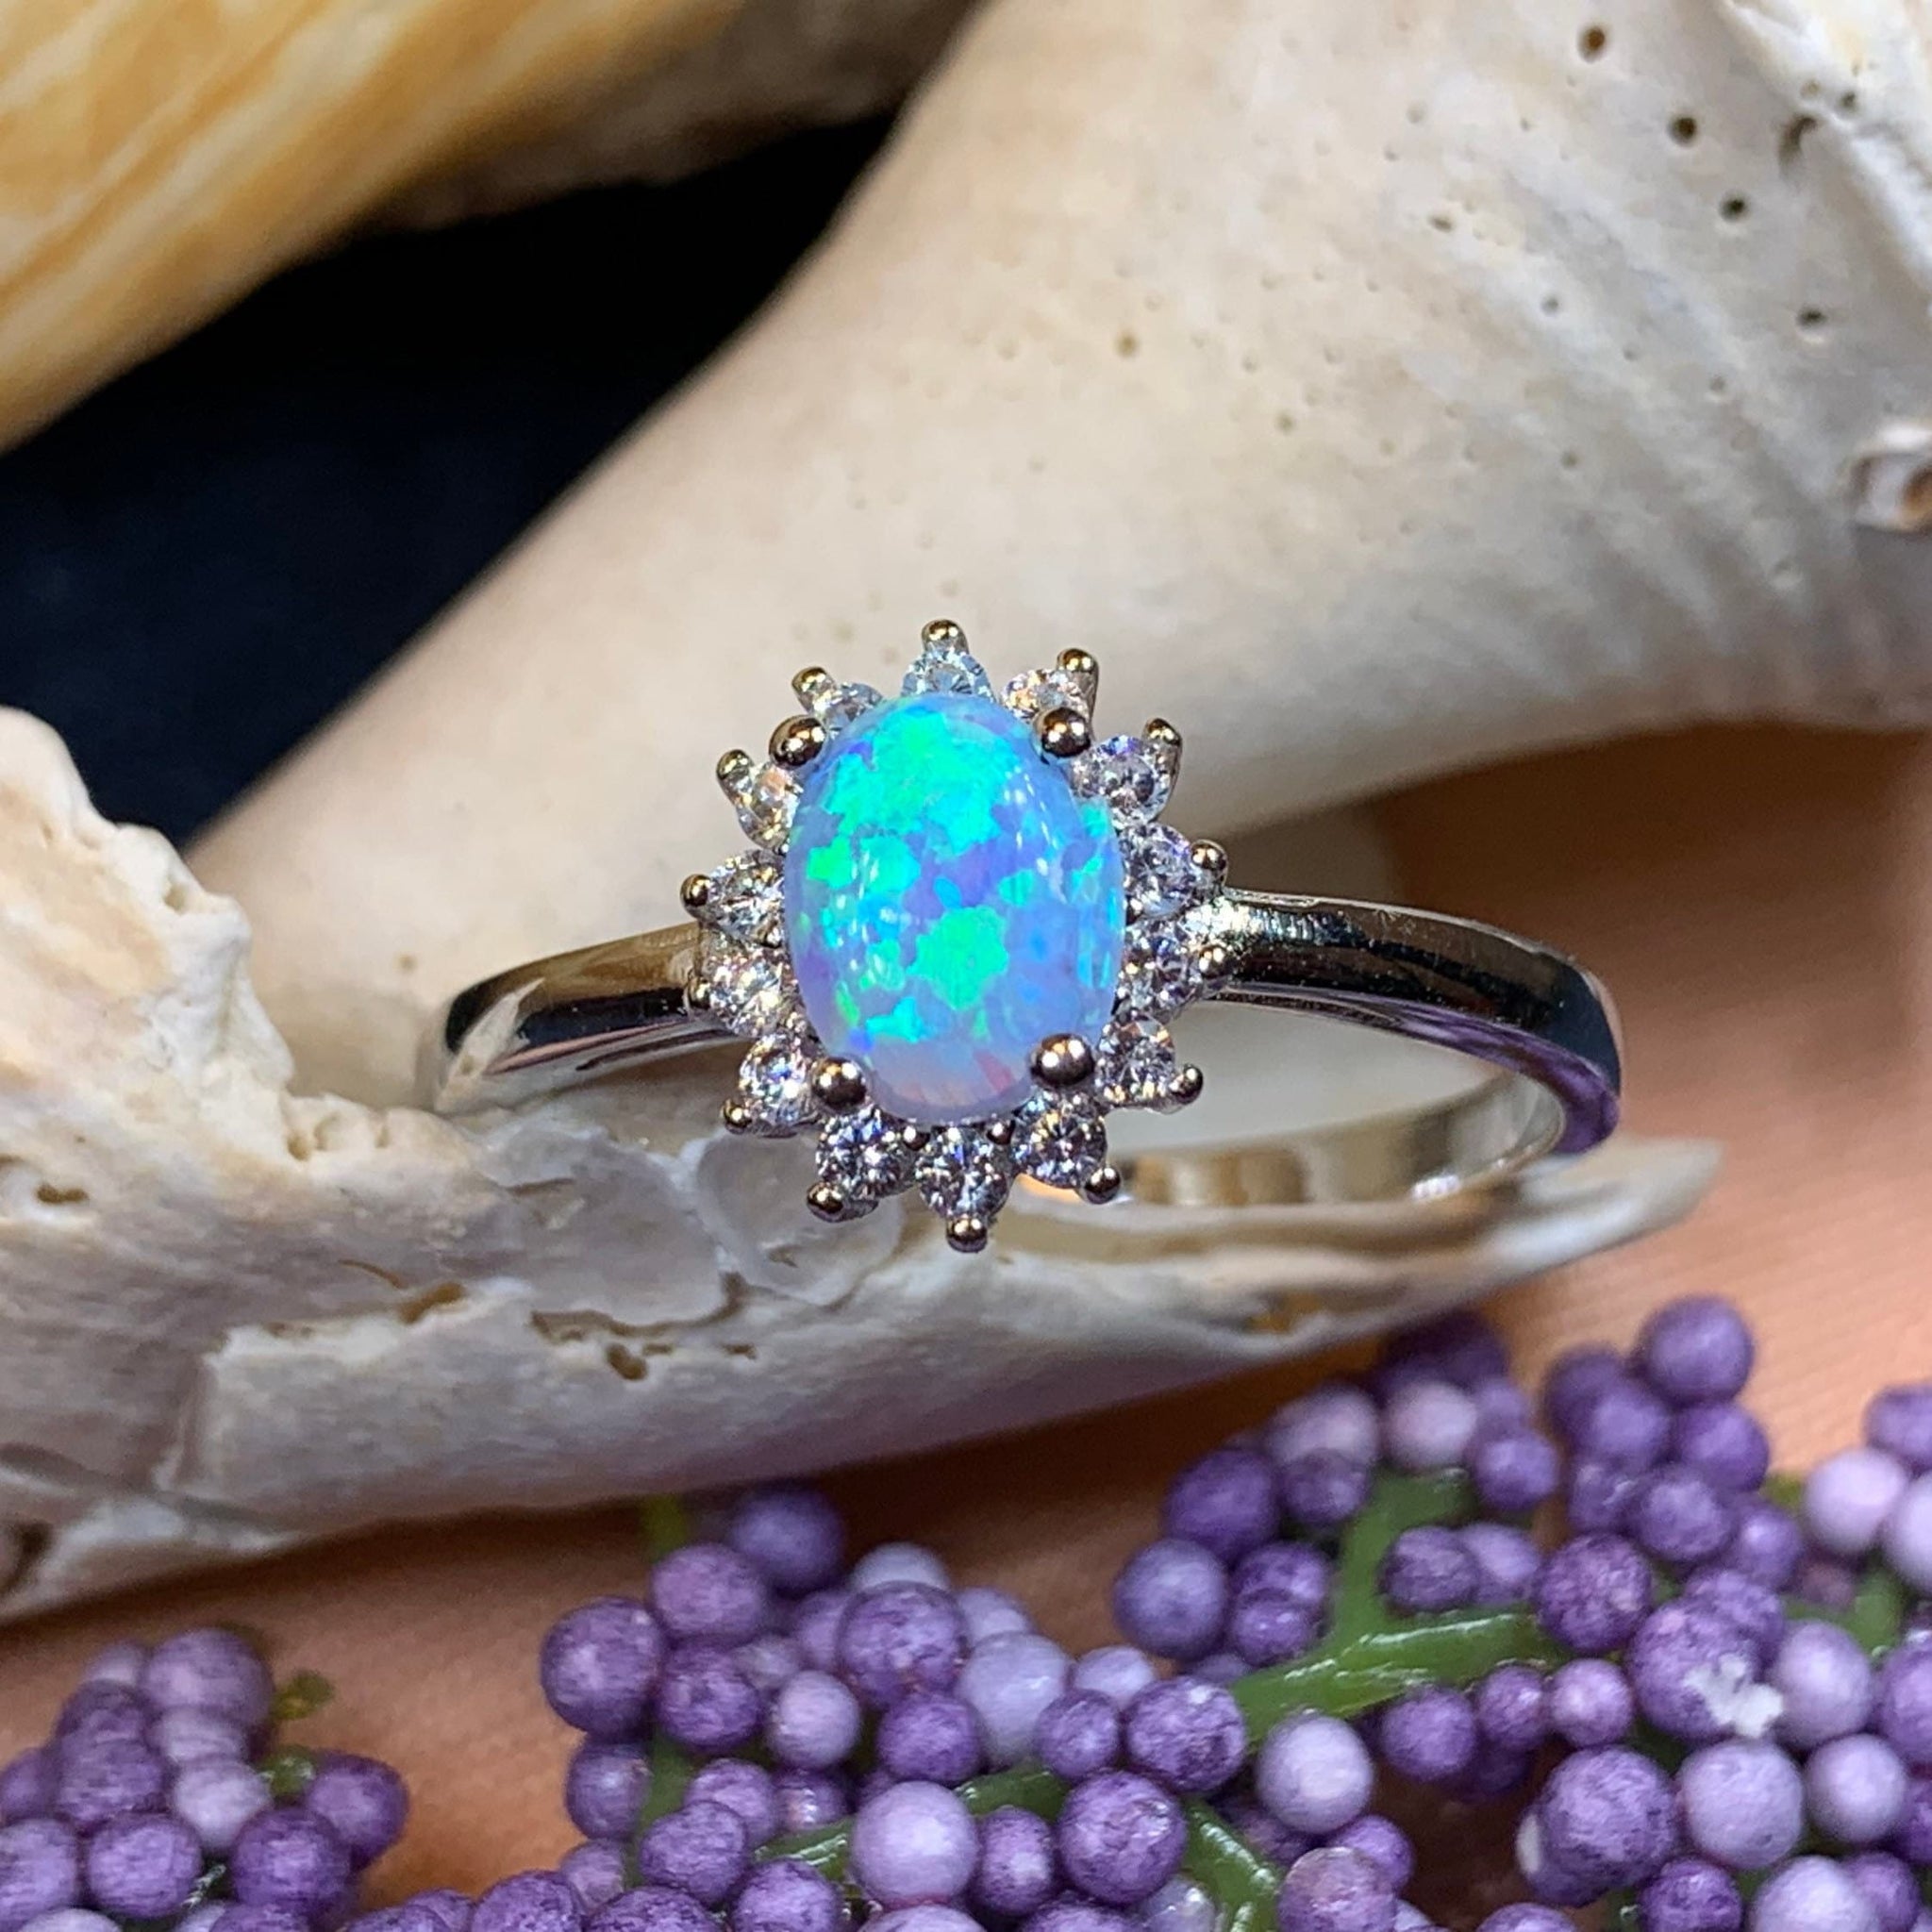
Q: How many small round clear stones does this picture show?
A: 14